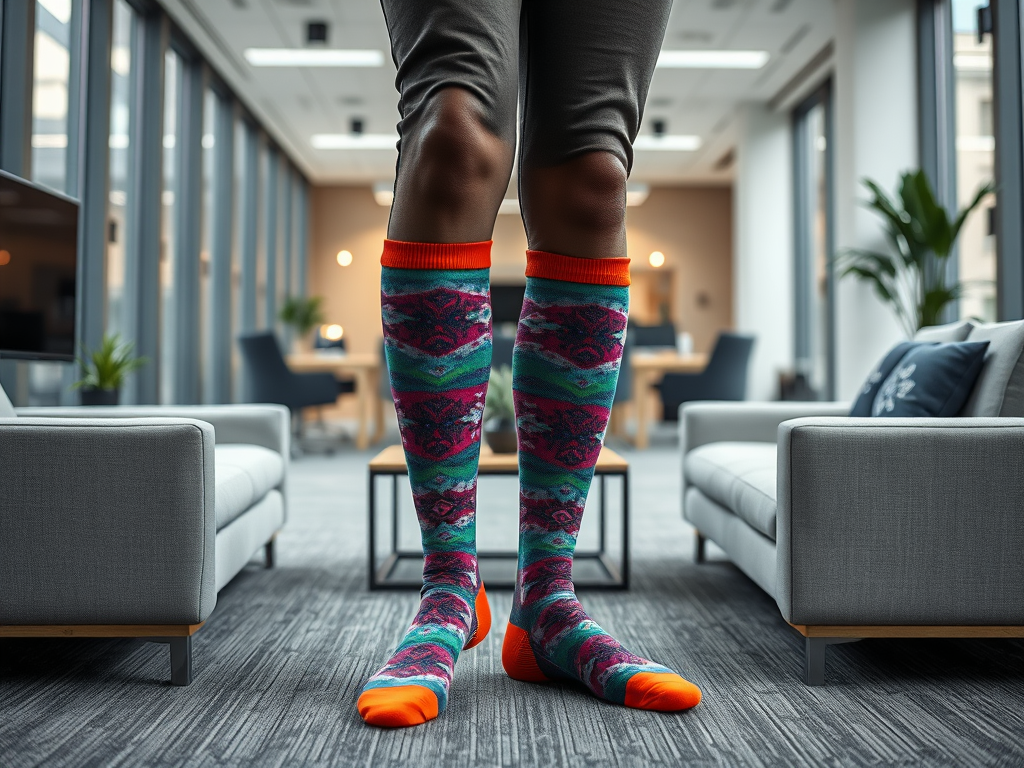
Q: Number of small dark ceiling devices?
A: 3